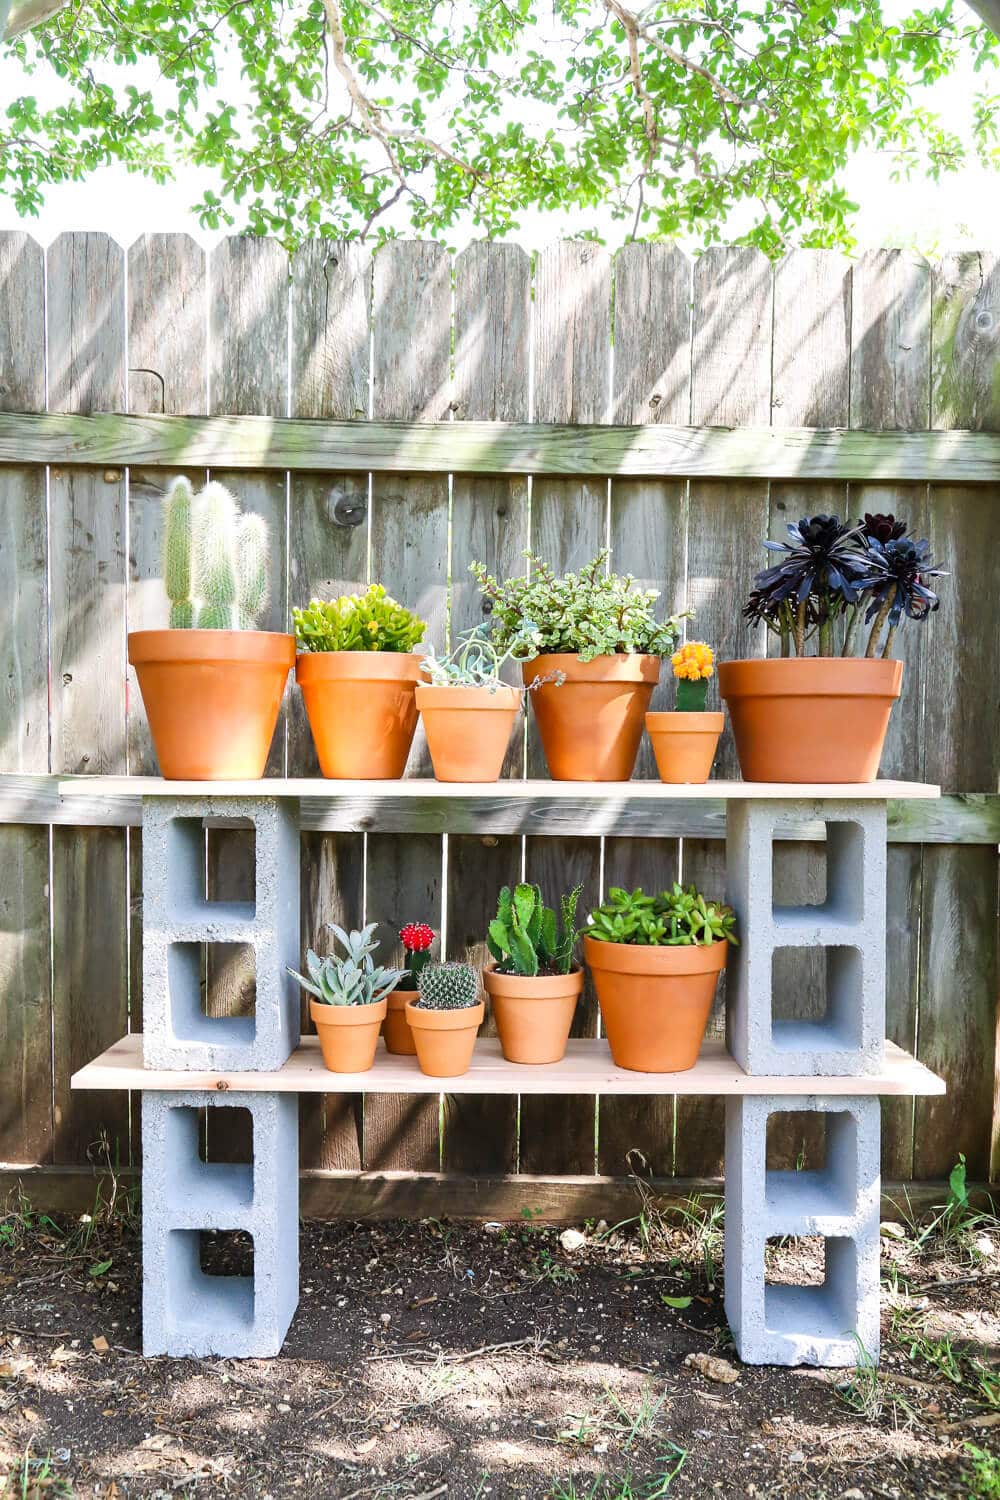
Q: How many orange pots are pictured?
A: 11